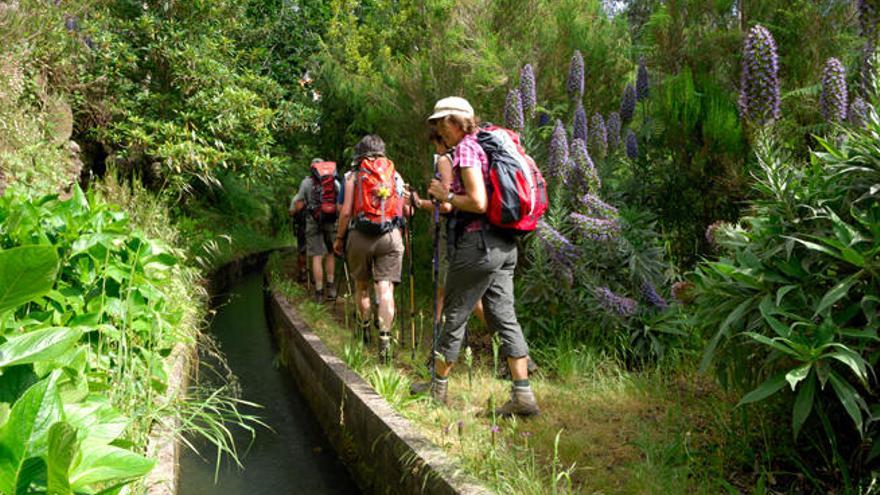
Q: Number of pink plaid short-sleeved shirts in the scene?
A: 1